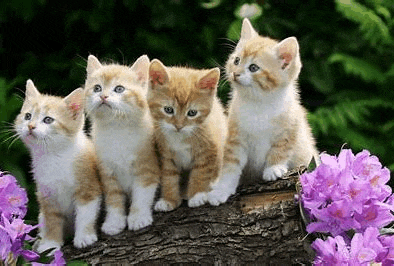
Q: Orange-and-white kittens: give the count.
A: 4